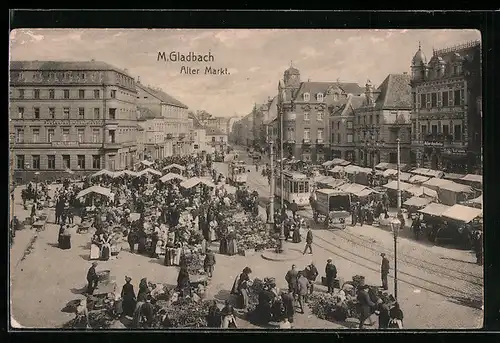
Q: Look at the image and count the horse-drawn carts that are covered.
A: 1